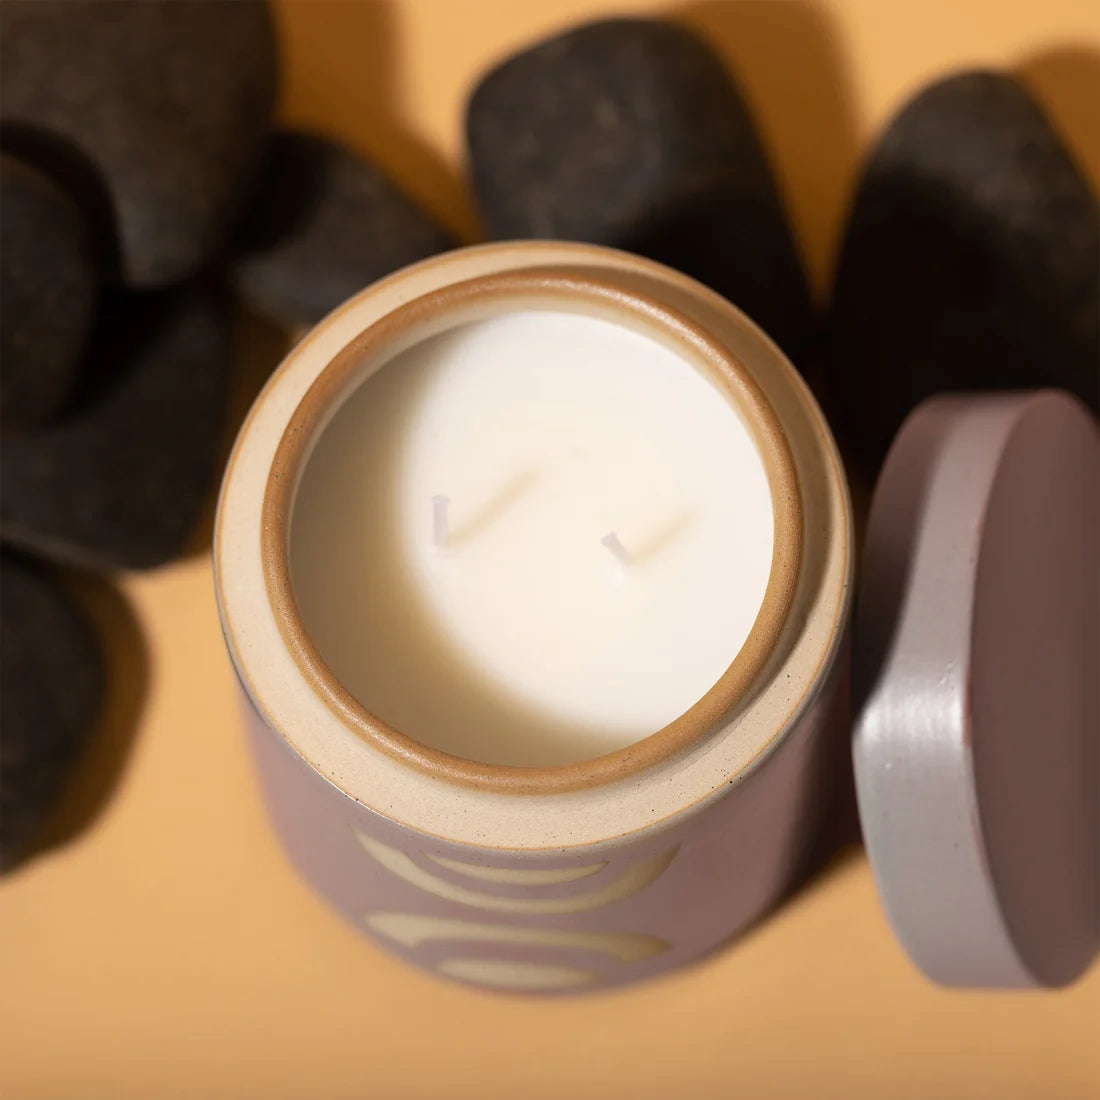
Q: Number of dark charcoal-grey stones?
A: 7